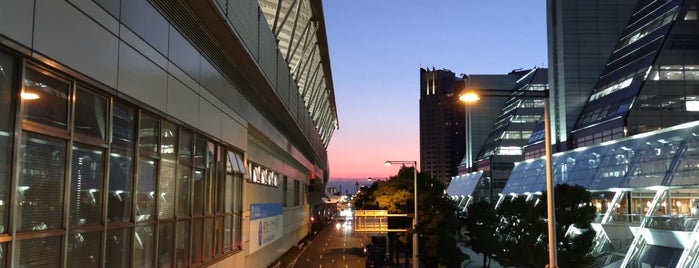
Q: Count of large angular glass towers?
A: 2